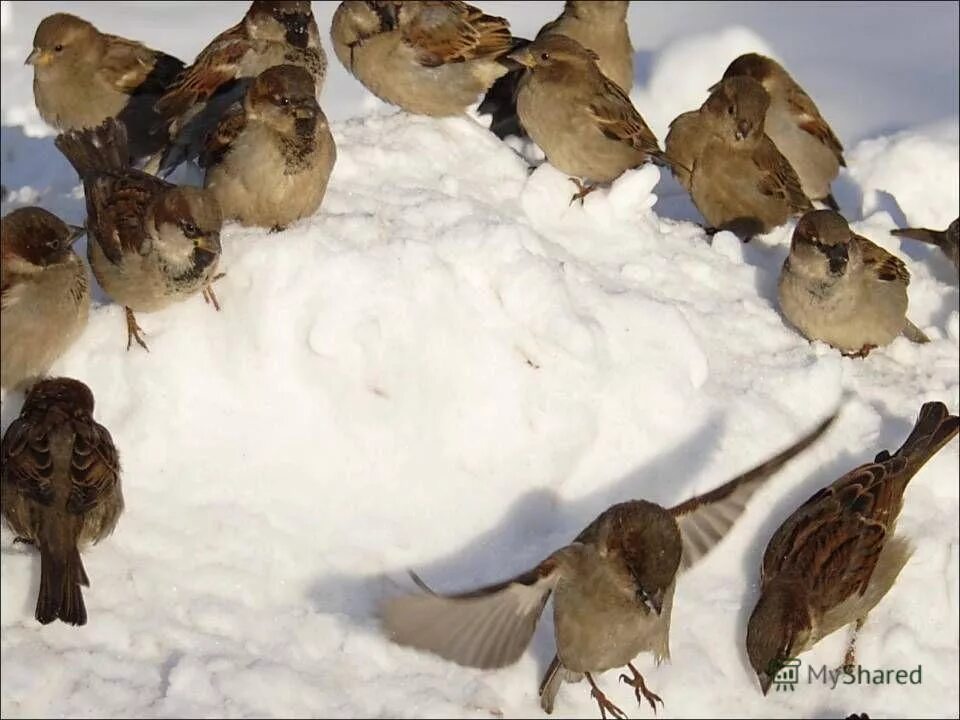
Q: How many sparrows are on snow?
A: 15